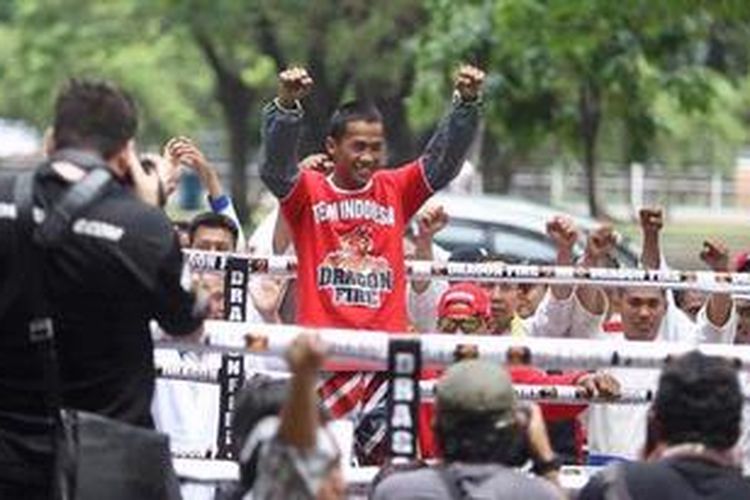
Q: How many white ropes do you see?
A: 4